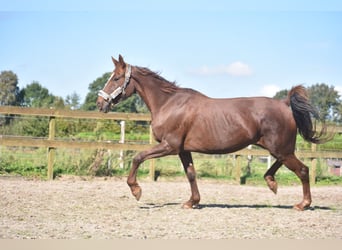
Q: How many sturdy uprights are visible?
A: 4